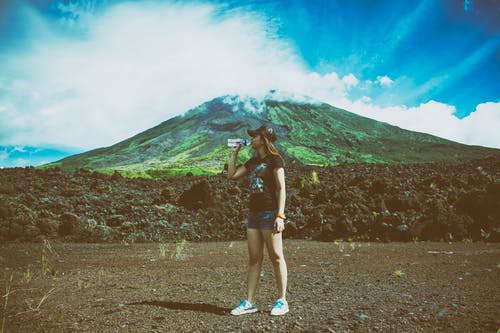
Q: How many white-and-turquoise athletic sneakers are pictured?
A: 2